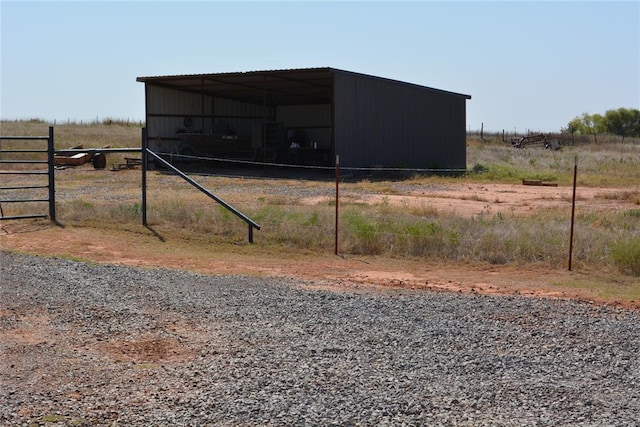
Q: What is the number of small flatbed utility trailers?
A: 1